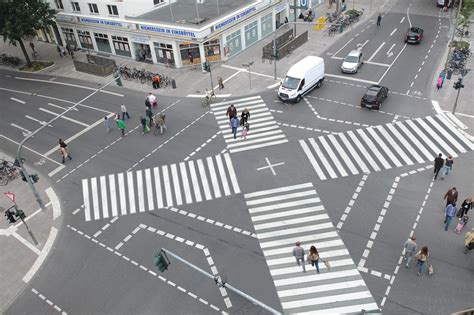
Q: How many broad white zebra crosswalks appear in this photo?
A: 4